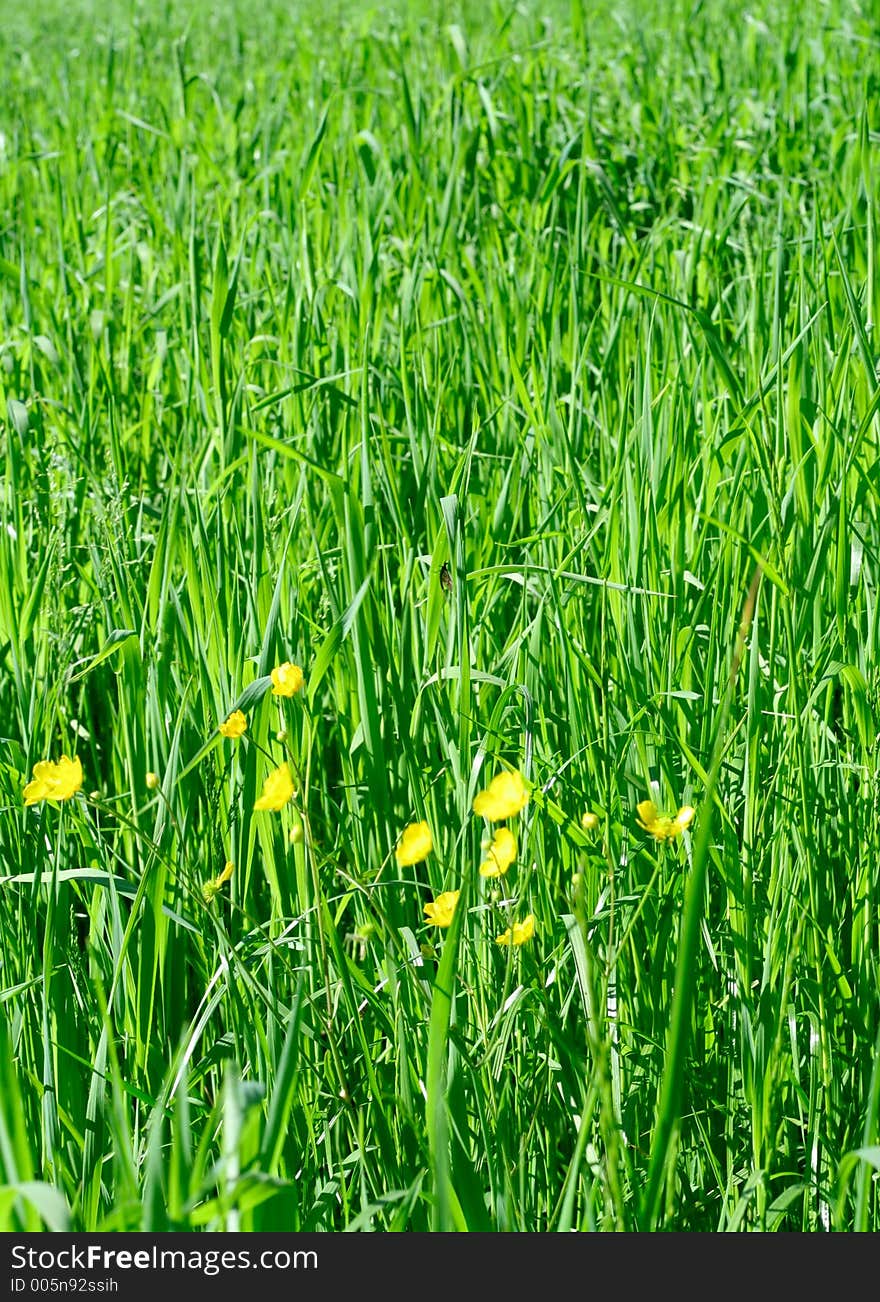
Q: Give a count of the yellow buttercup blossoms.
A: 11